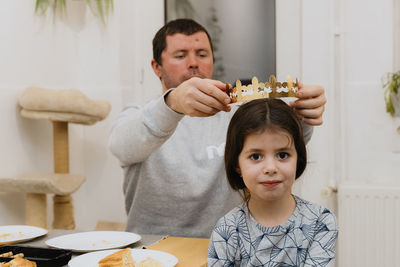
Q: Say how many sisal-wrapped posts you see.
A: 3